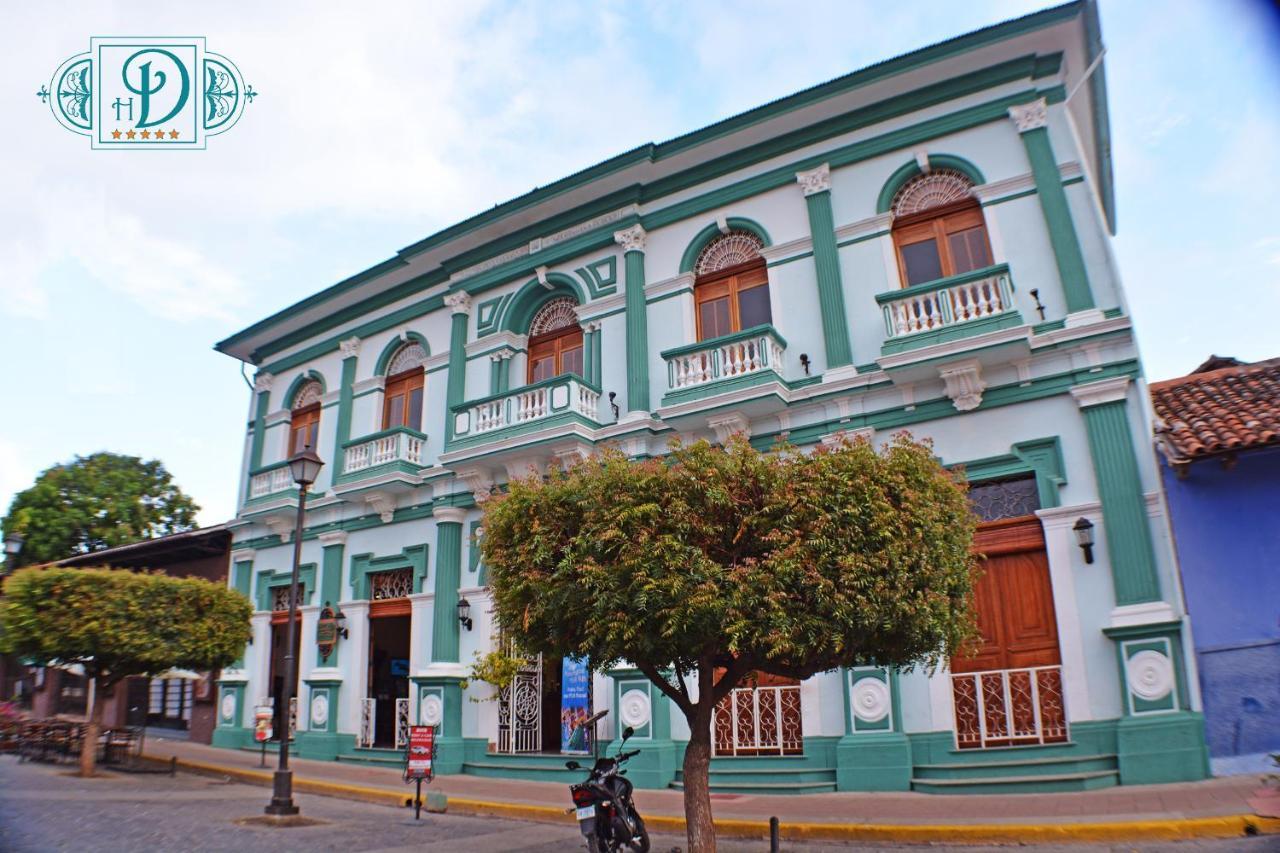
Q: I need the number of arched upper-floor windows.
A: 5